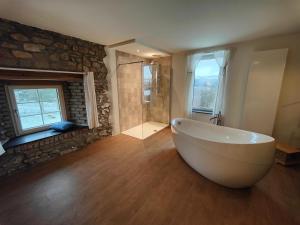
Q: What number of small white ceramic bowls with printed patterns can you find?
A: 0